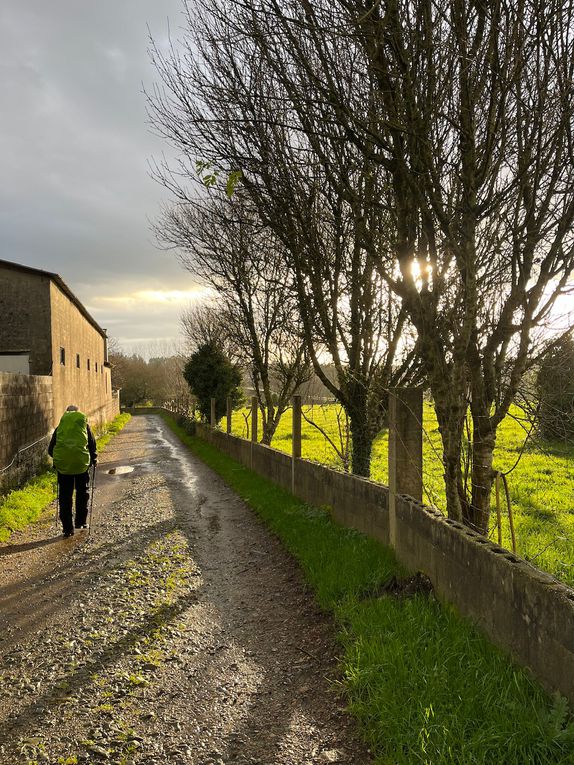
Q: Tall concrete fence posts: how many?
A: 5